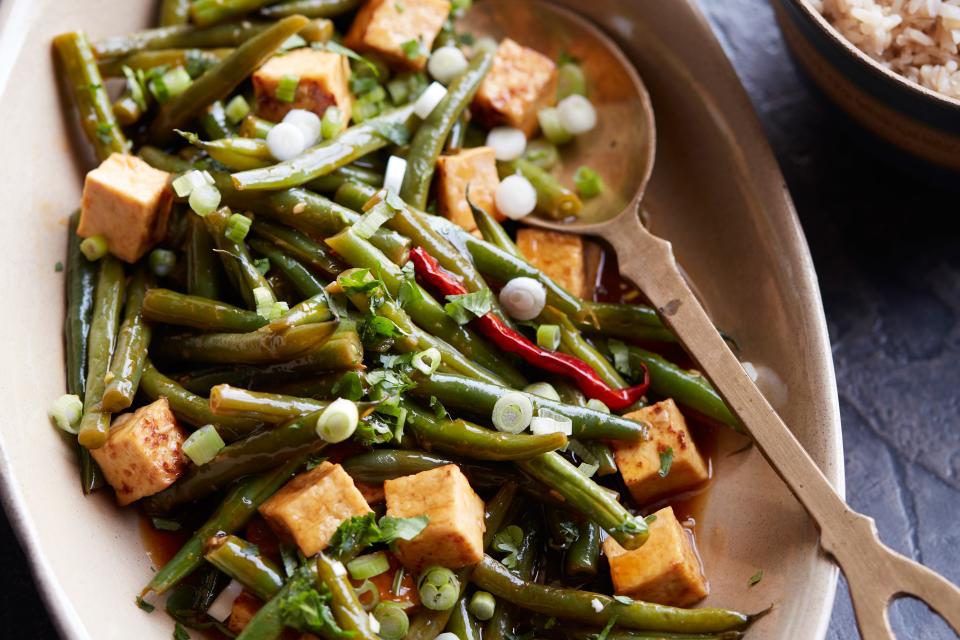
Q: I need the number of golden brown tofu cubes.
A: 11